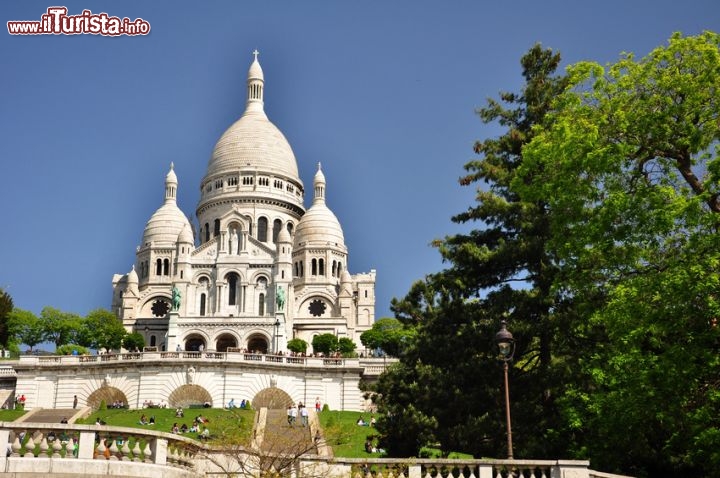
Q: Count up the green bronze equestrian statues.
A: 2